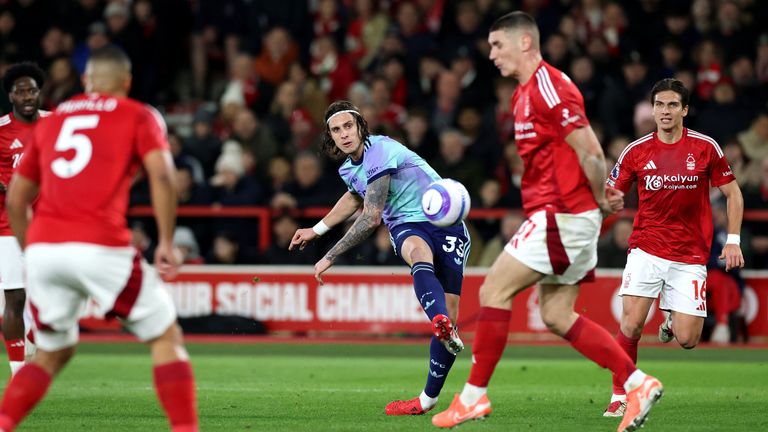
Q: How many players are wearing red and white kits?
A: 4